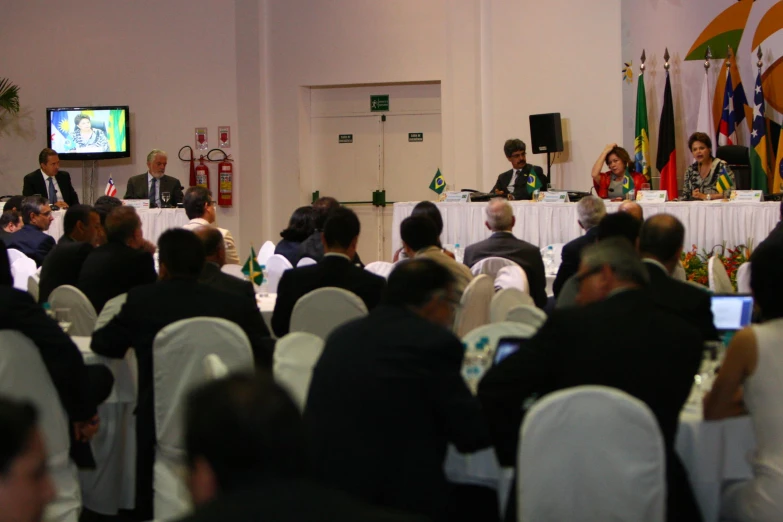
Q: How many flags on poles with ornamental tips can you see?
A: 5